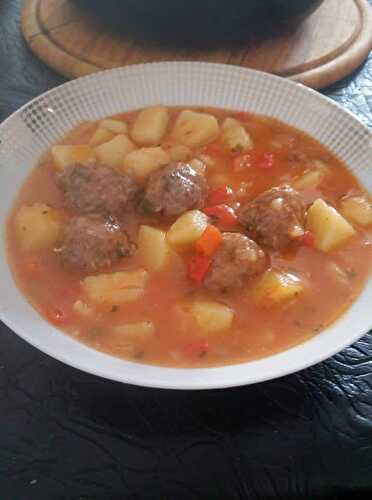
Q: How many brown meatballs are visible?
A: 5